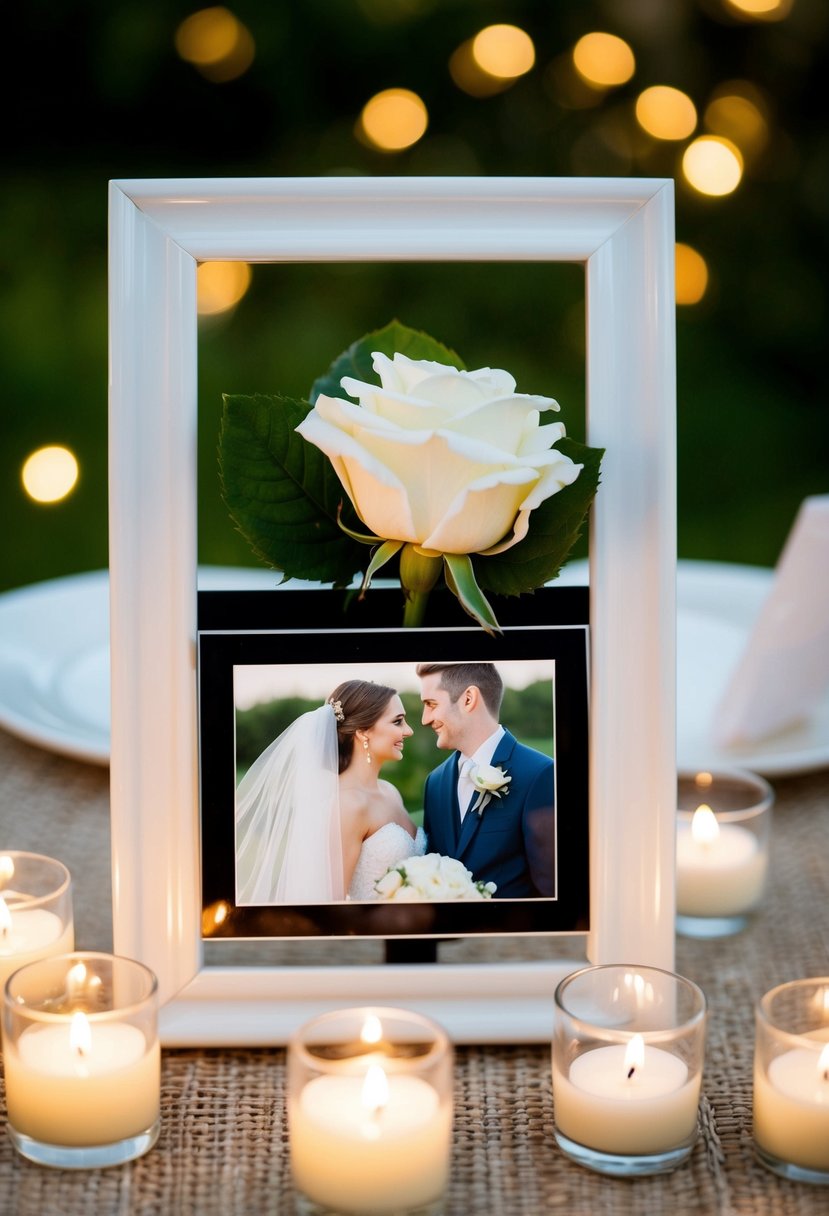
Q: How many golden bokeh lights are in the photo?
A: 11